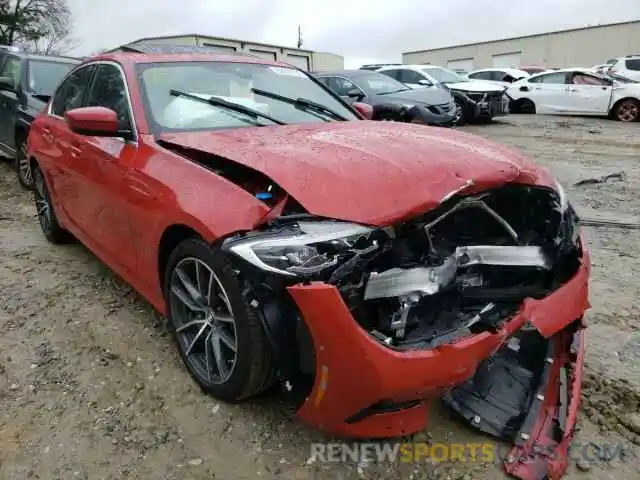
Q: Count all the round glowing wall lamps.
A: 0